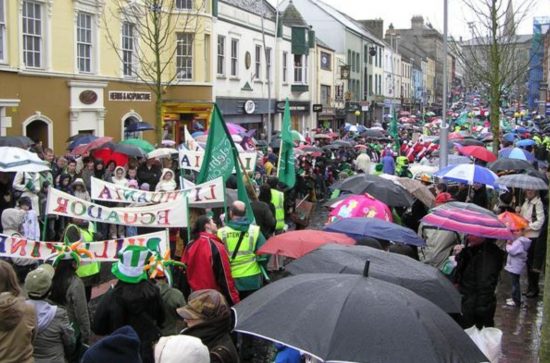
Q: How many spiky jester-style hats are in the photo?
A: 2